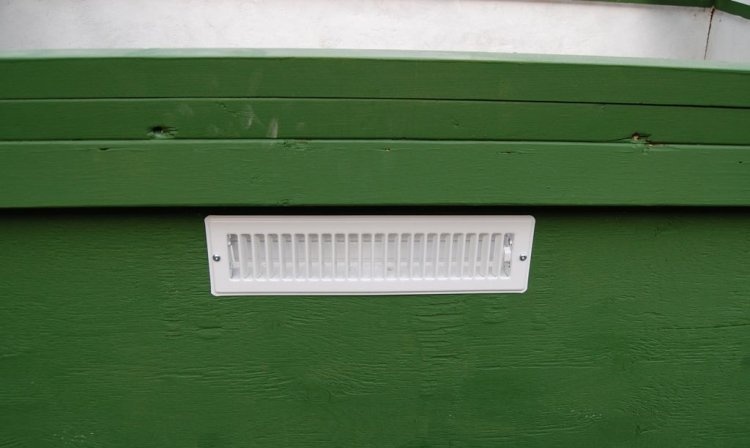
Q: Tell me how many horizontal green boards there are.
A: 3